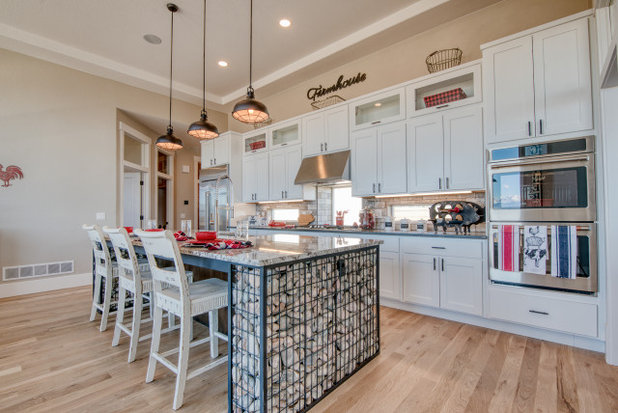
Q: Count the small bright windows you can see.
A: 3